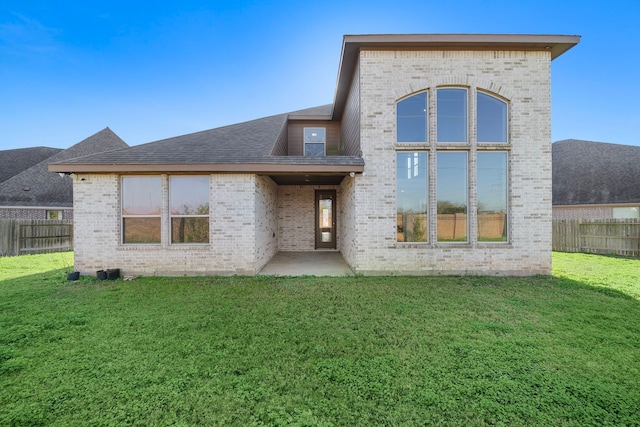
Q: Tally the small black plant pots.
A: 3